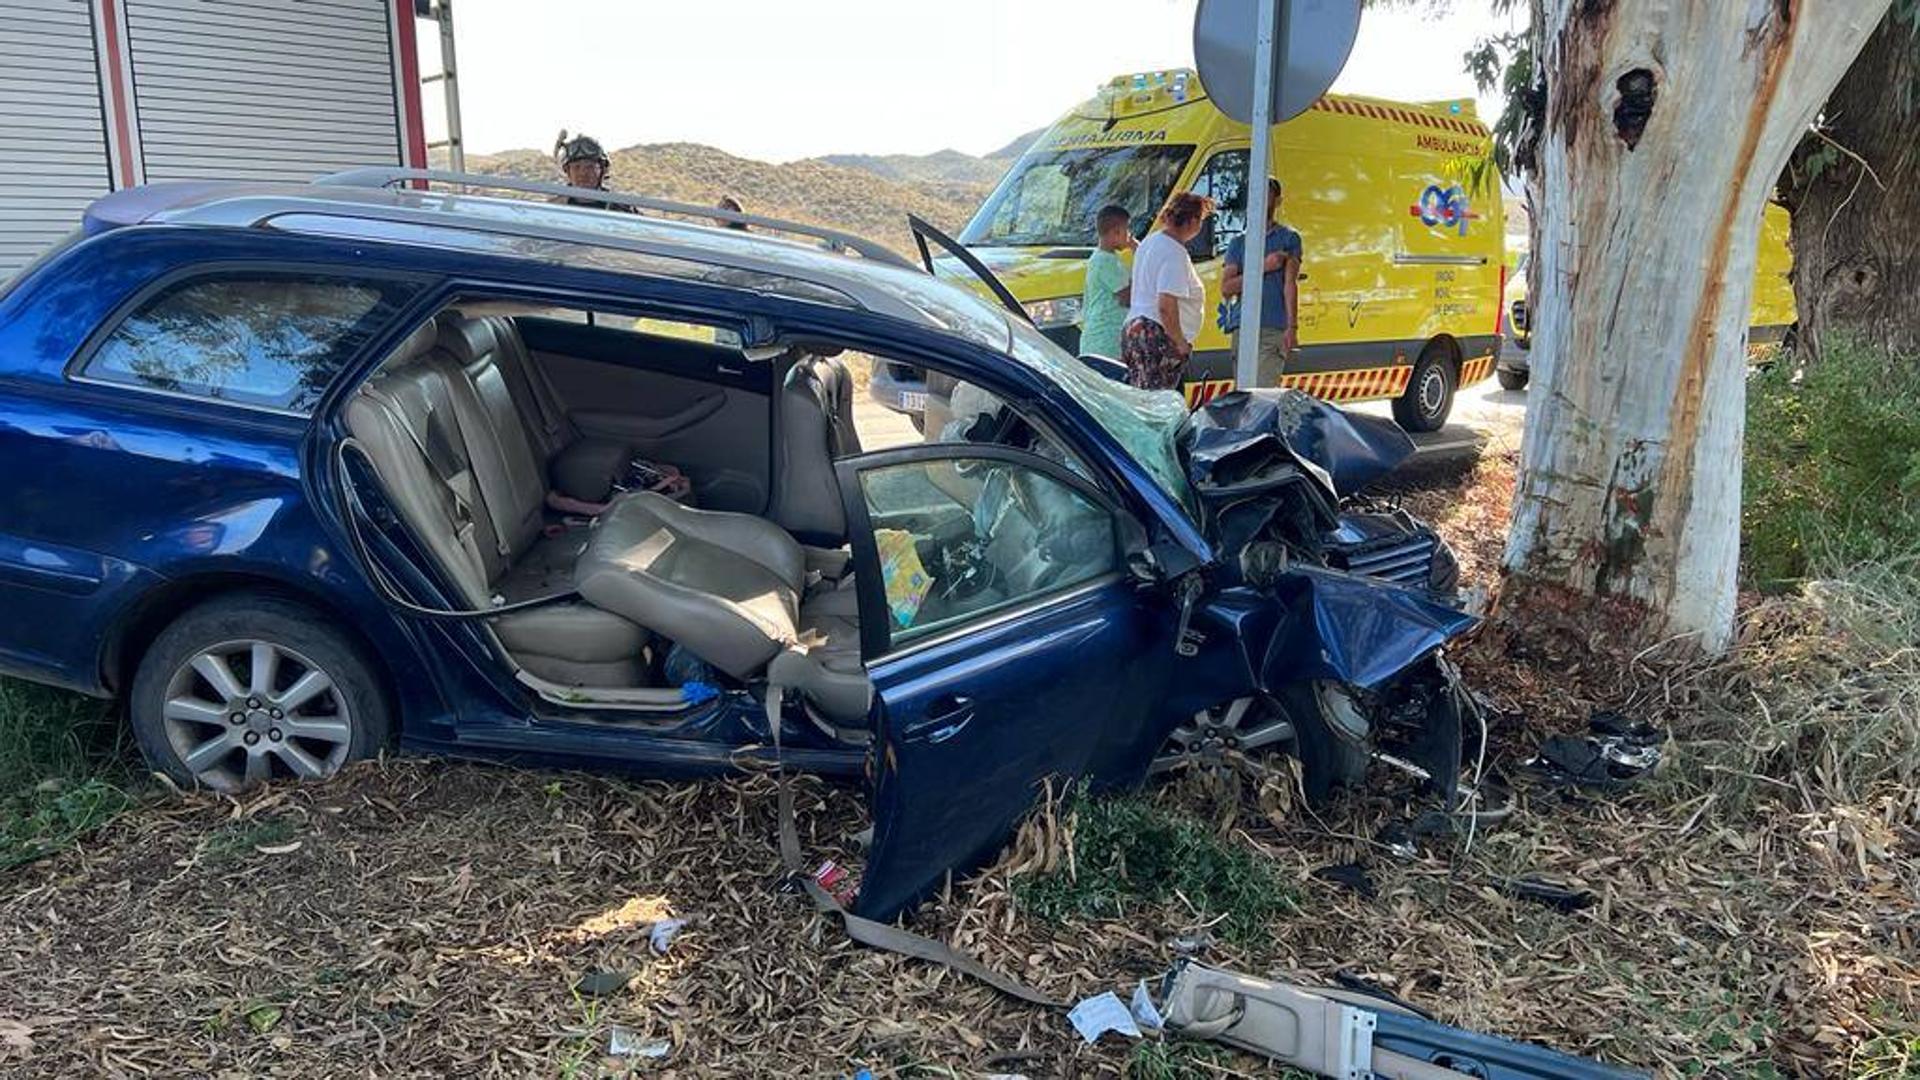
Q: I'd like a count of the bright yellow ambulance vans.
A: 2